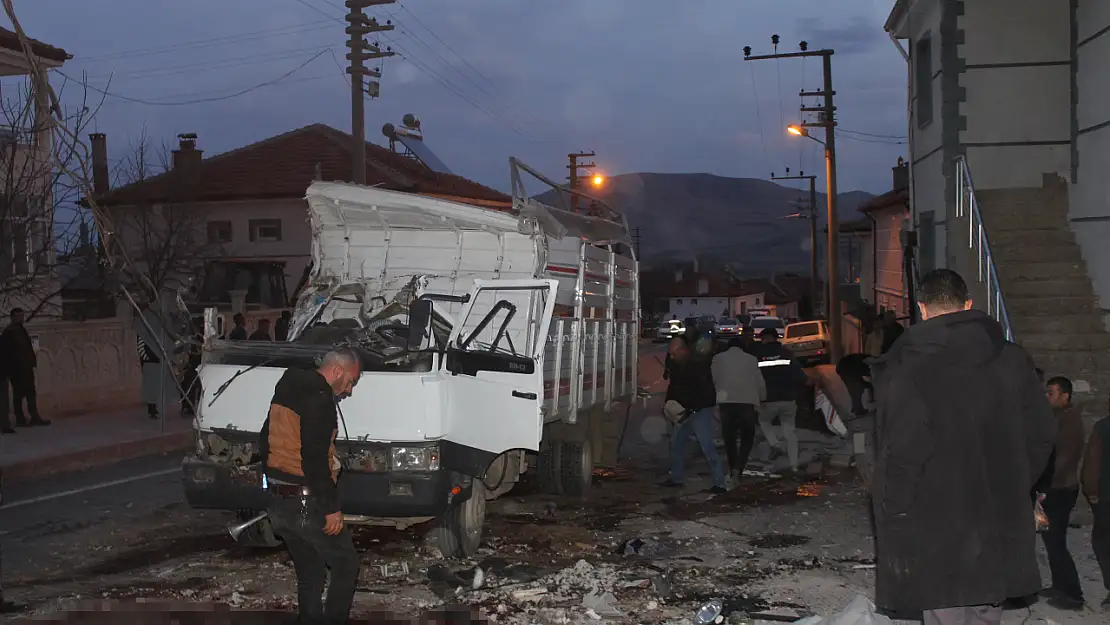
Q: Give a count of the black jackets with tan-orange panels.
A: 1